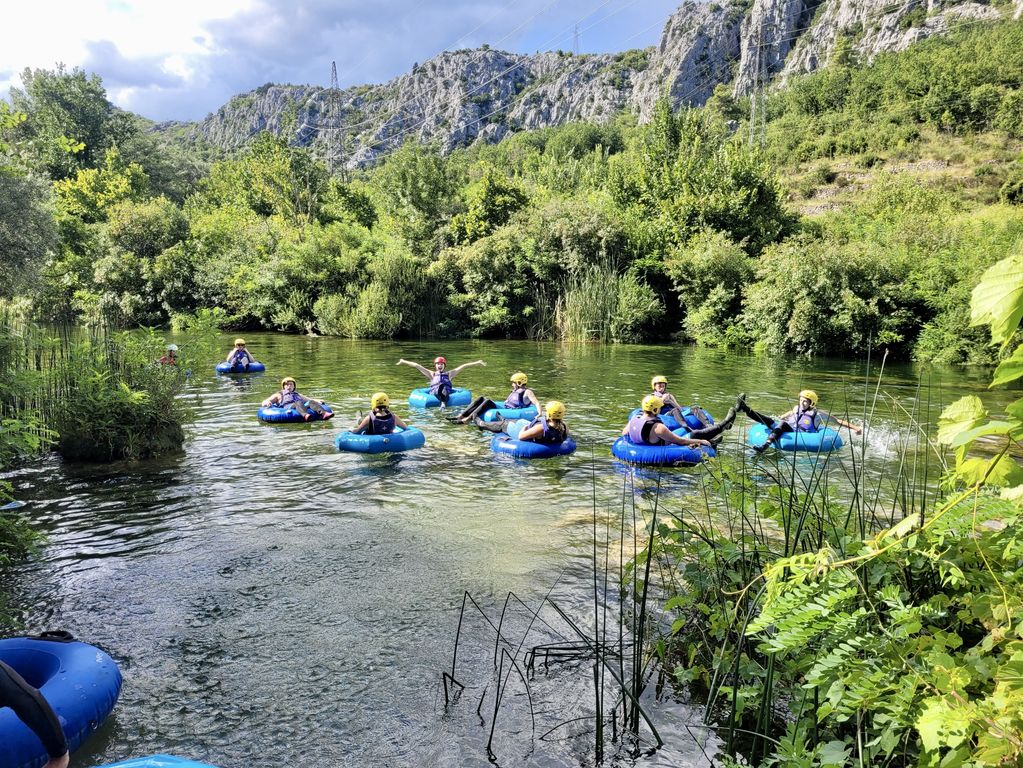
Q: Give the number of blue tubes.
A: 11